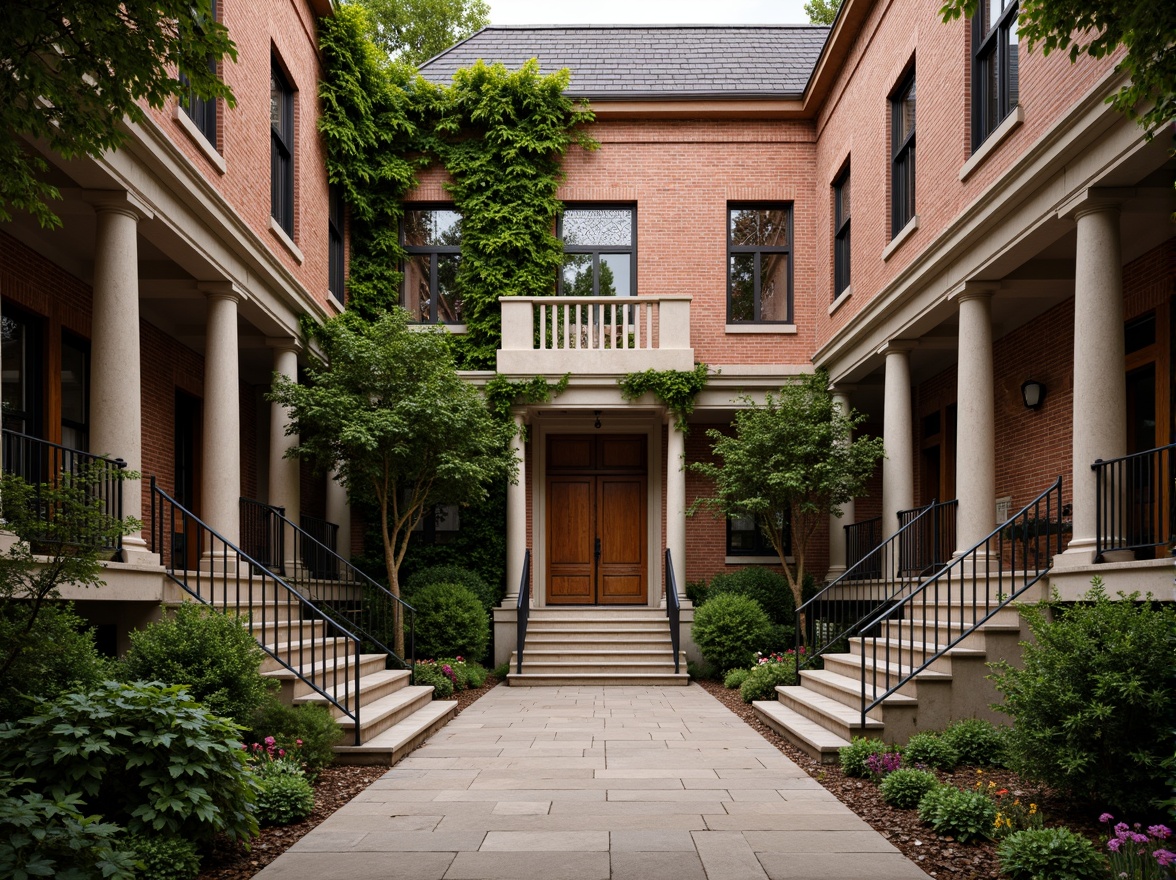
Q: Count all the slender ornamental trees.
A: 2